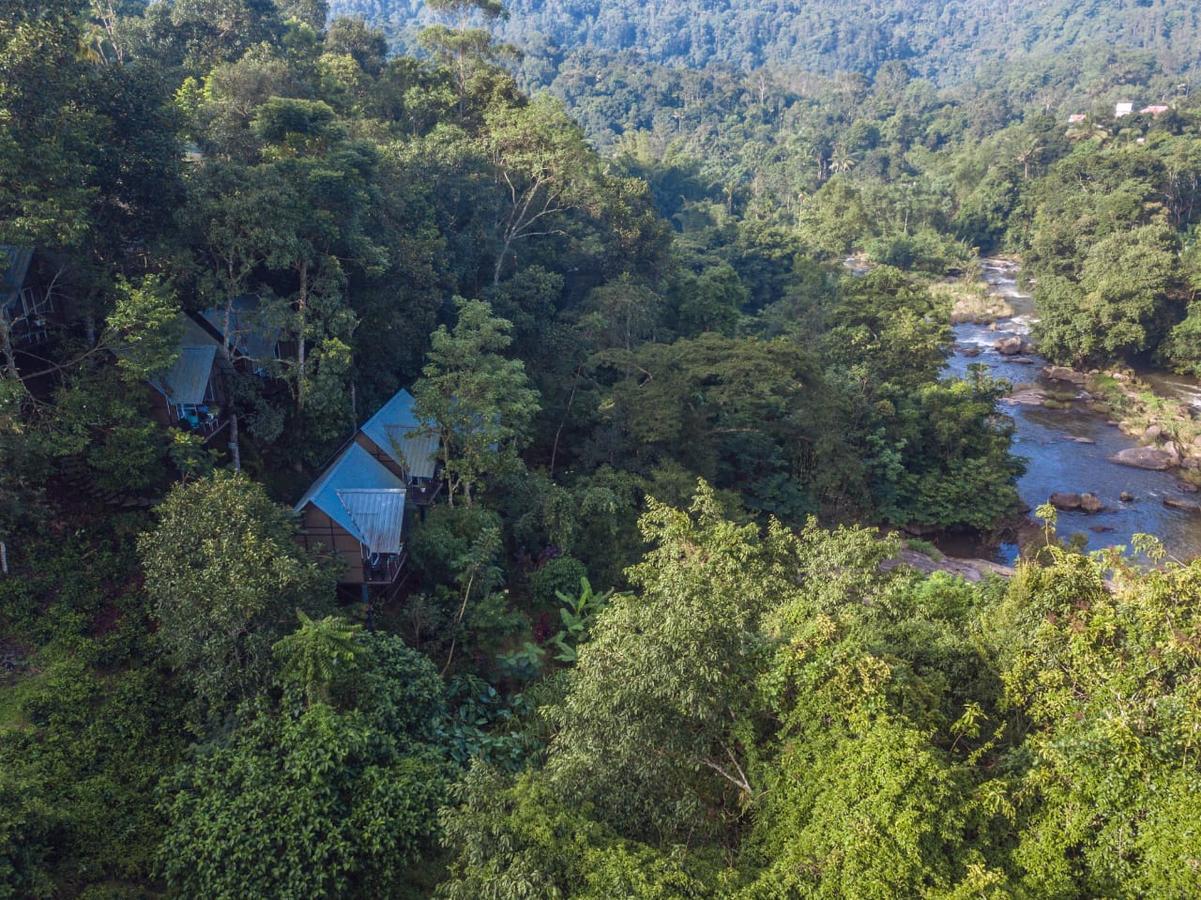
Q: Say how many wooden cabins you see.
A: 5